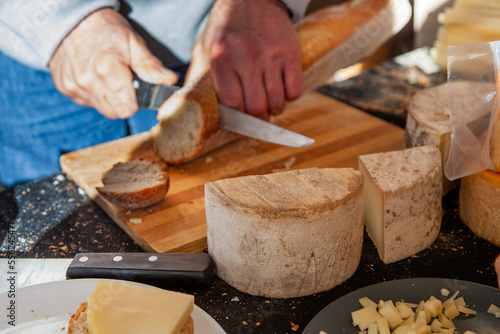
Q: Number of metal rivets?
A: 4